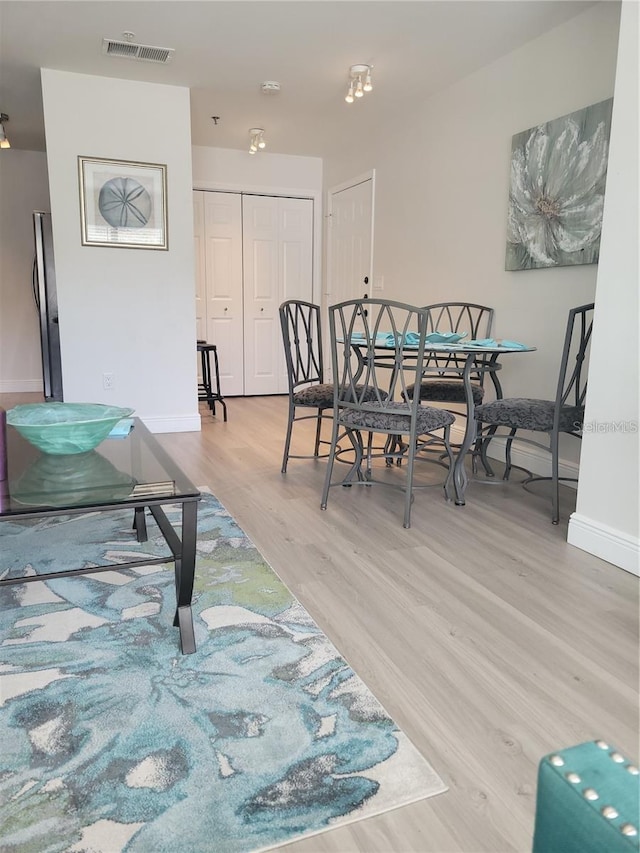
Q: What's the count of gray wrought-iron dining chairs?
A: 4